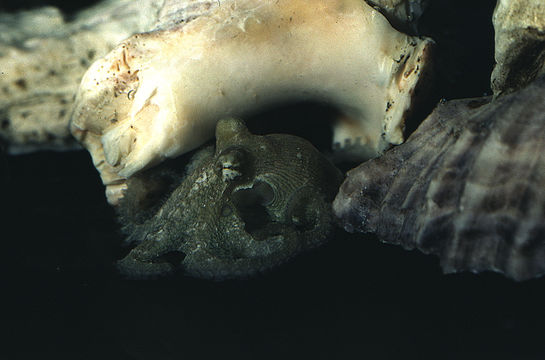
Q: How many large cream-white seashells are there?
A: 1